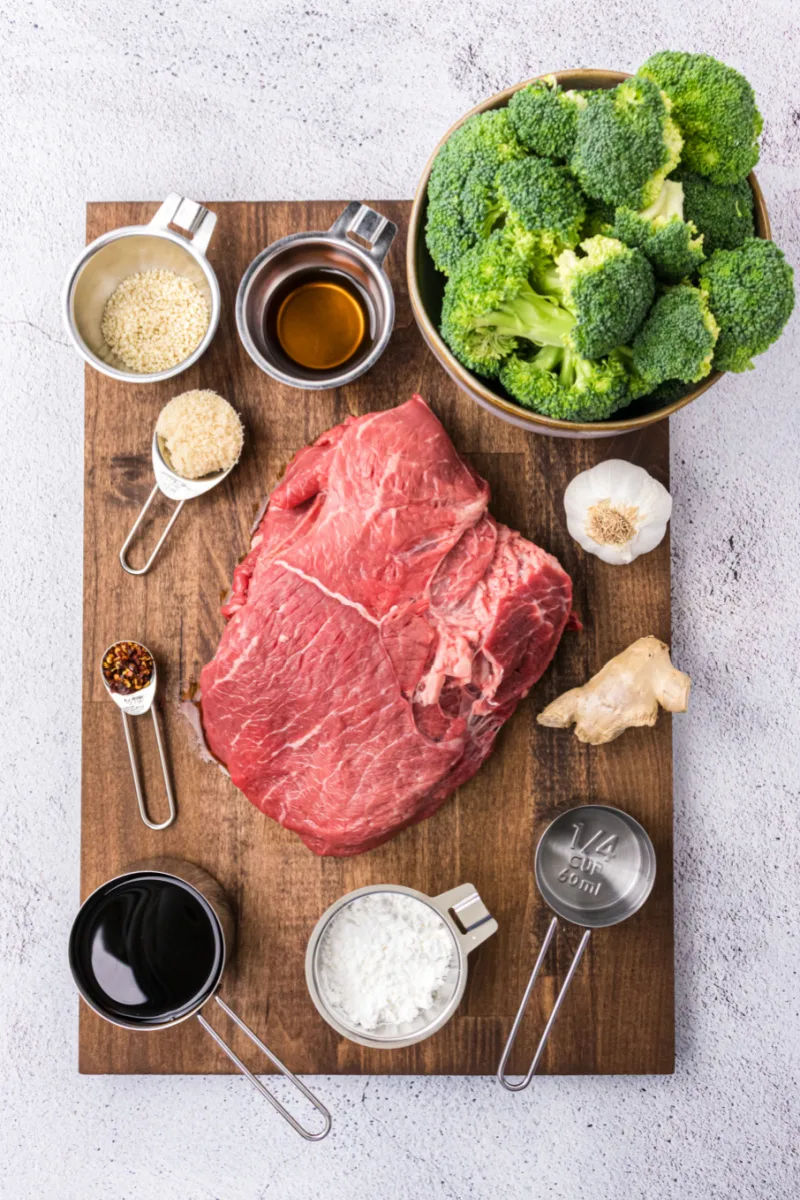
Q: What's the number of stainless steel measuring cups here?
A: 5